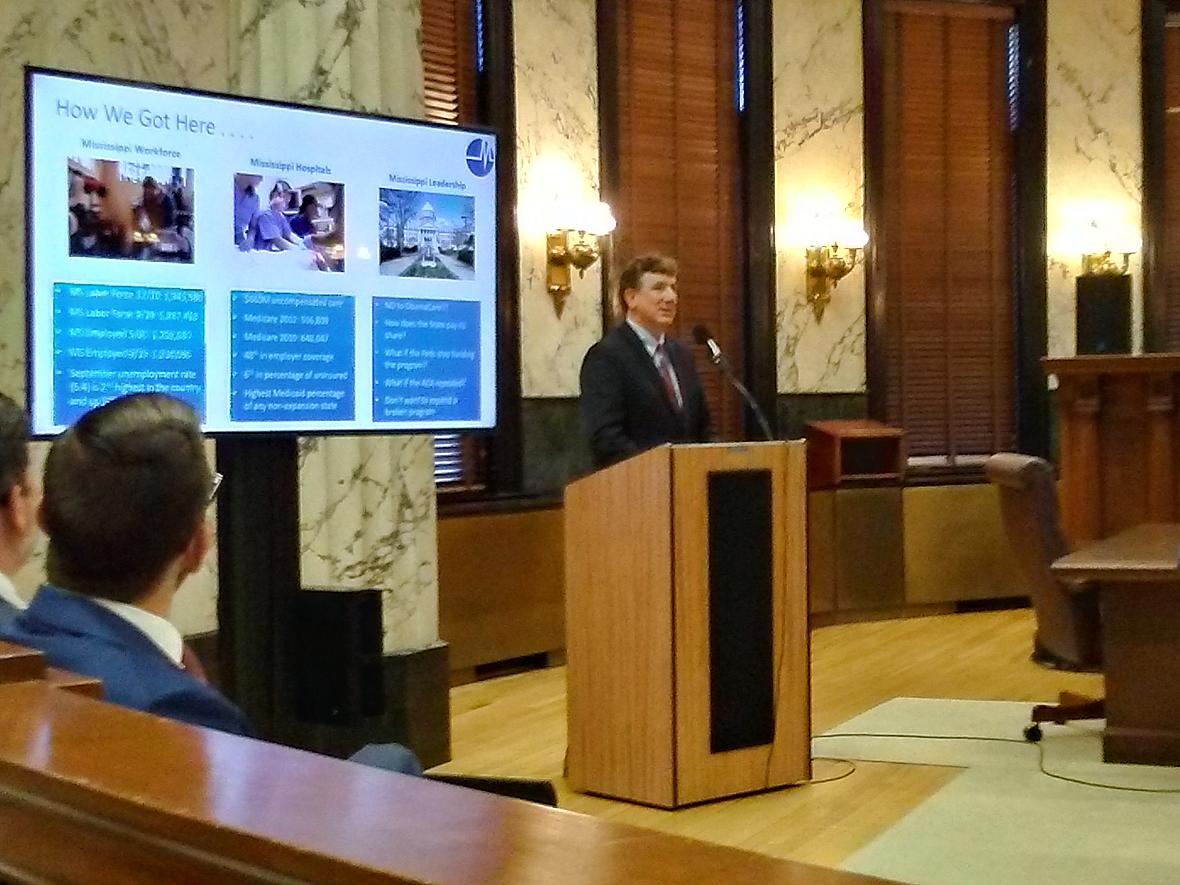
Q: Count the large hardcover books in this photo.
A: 0